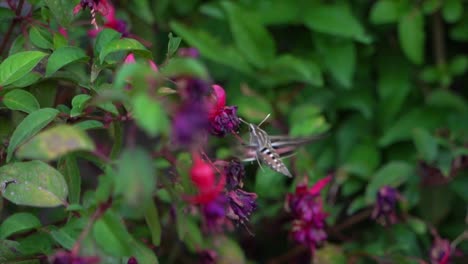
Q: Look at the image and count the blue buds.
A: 0